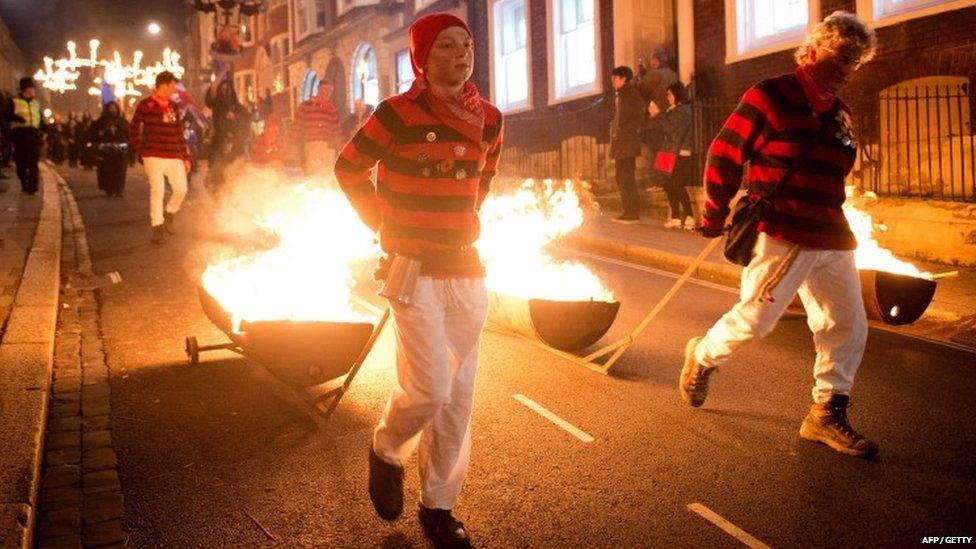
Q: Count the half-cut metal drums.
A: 3